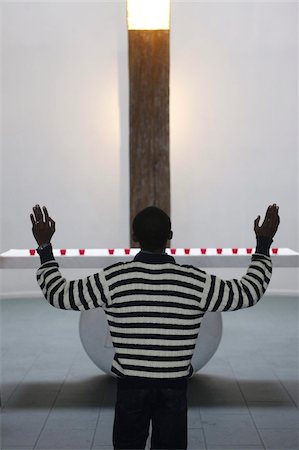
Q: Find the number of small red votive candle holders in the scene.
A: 12